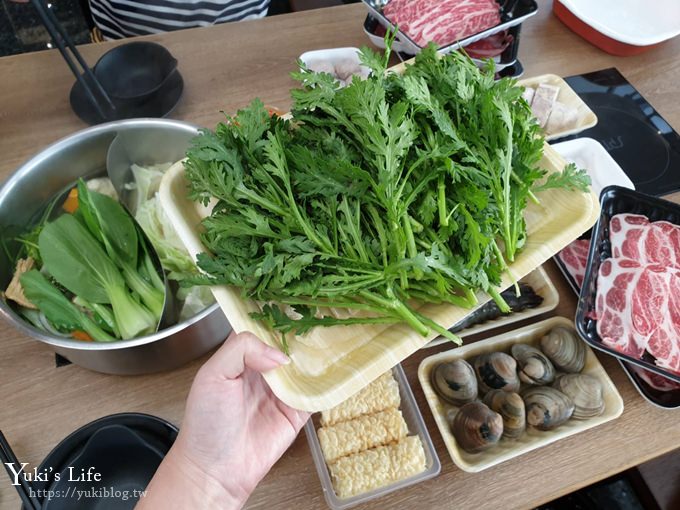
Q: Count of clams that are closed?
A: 8